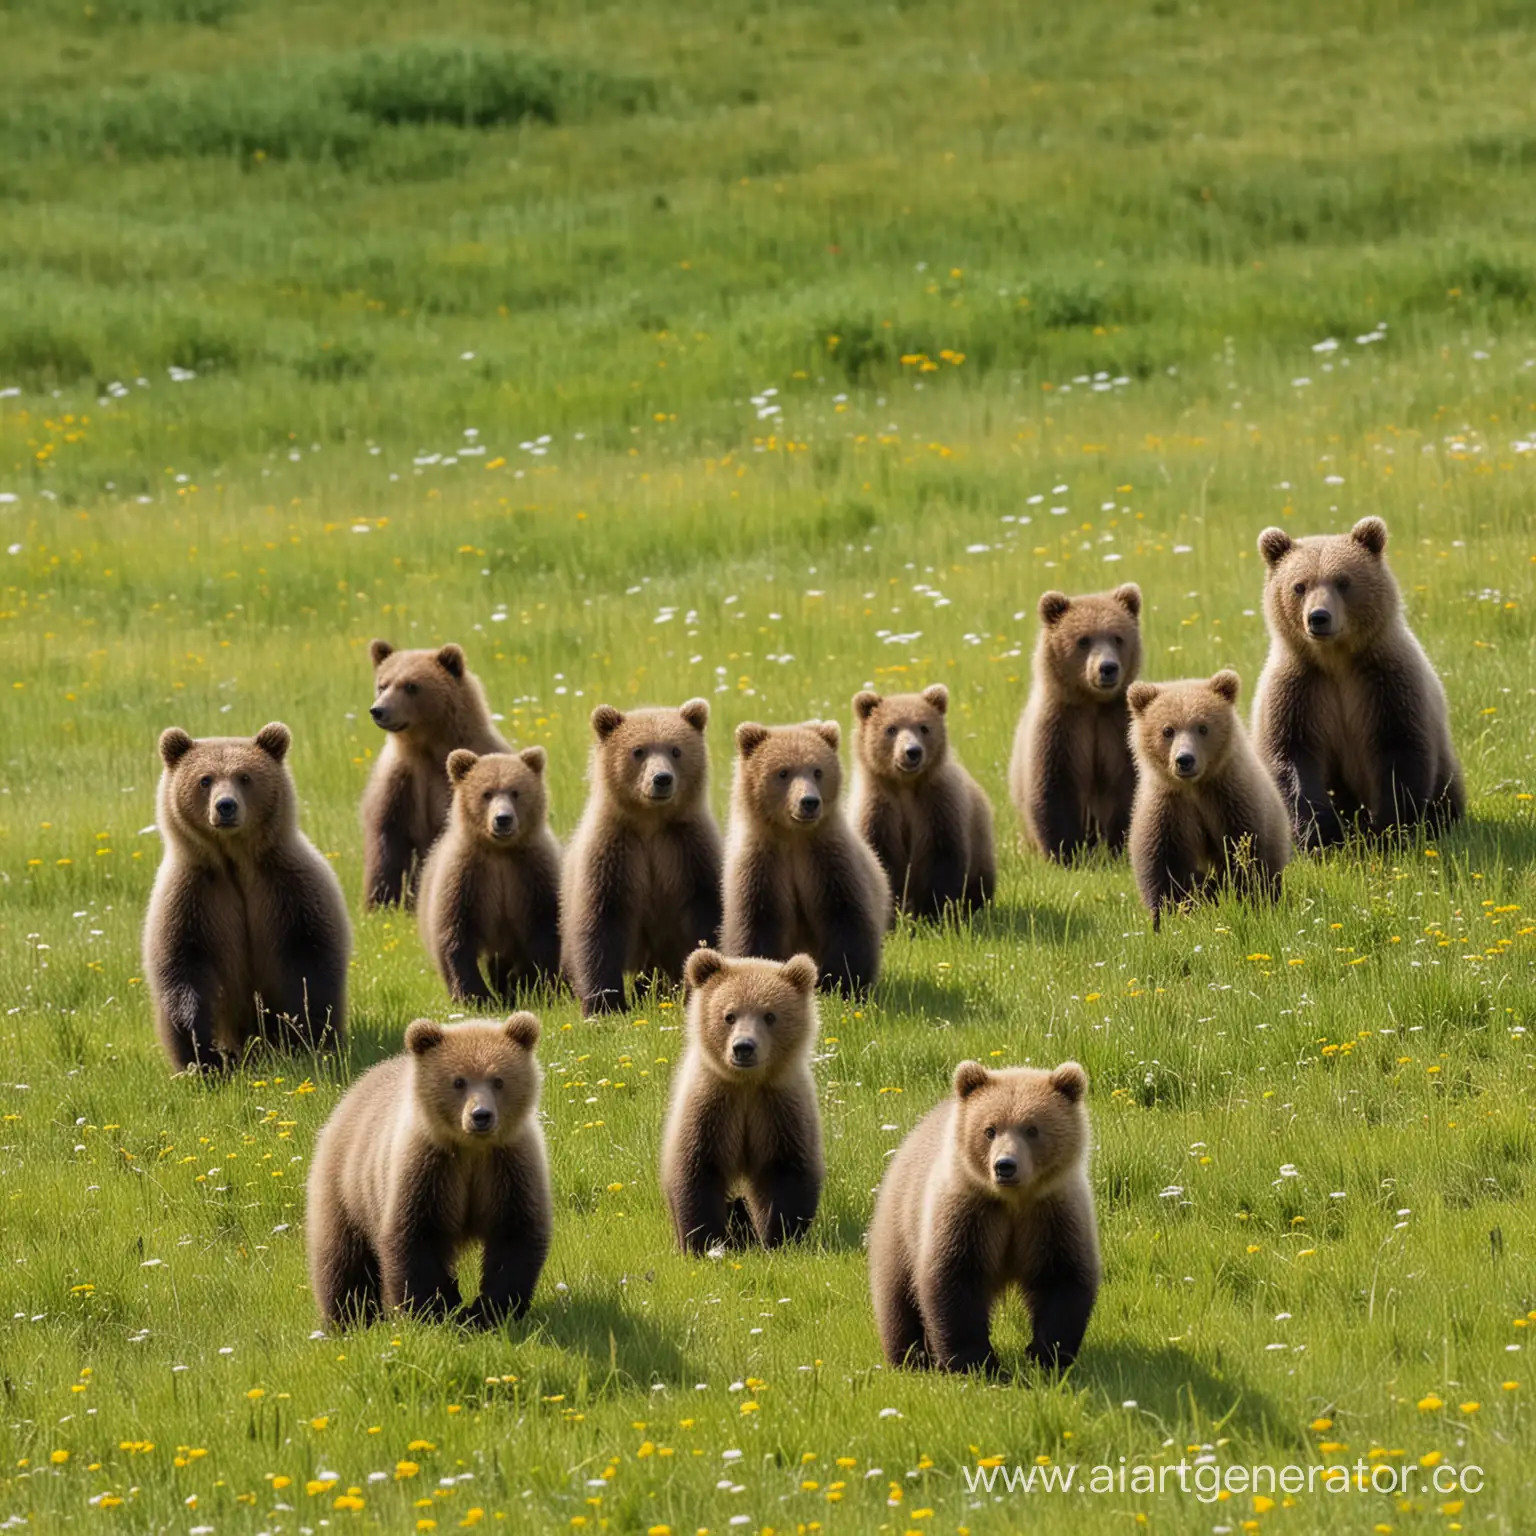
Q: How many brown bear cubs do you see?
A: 12